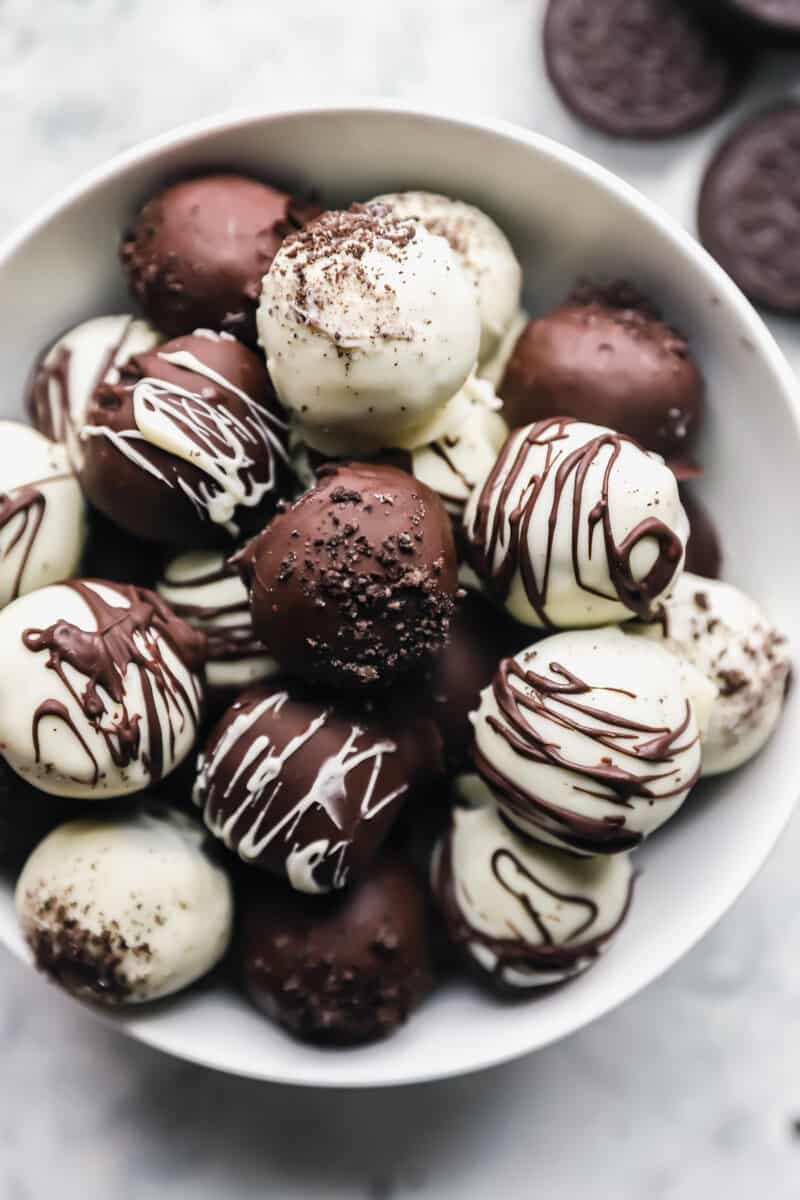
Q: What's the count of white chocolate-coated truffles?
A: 12